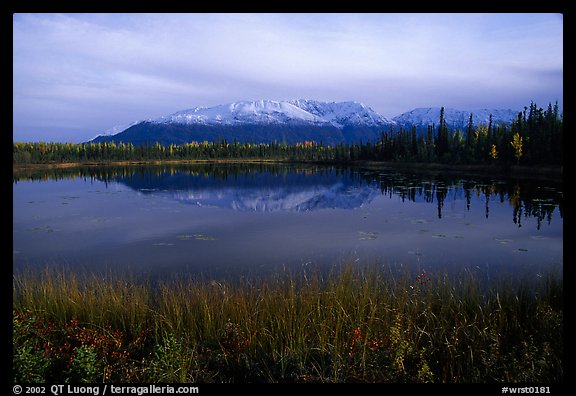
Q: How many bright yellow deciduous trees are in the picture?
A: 2